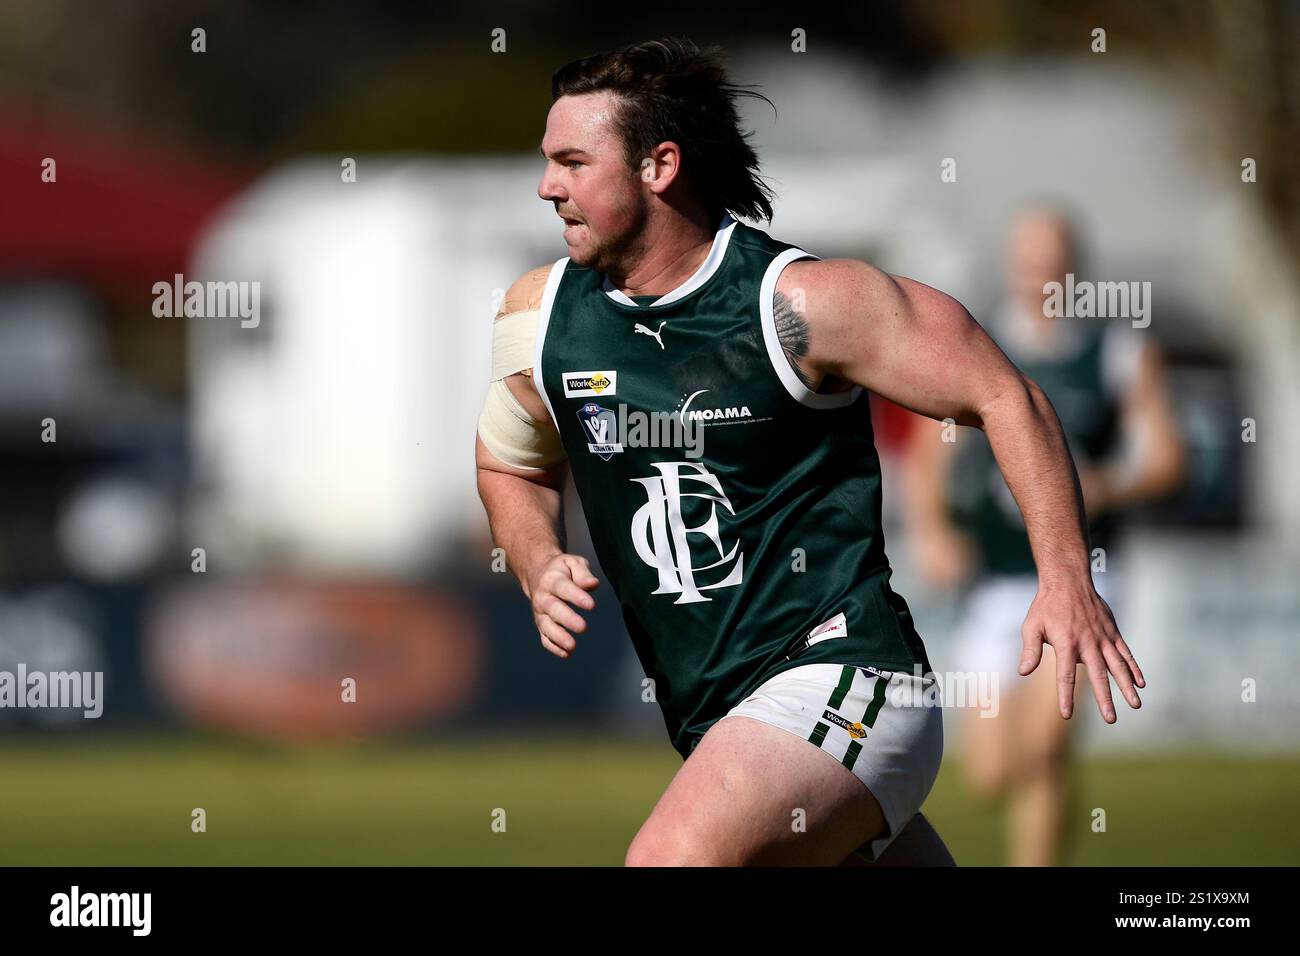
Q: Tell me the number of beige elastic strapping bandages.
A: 2